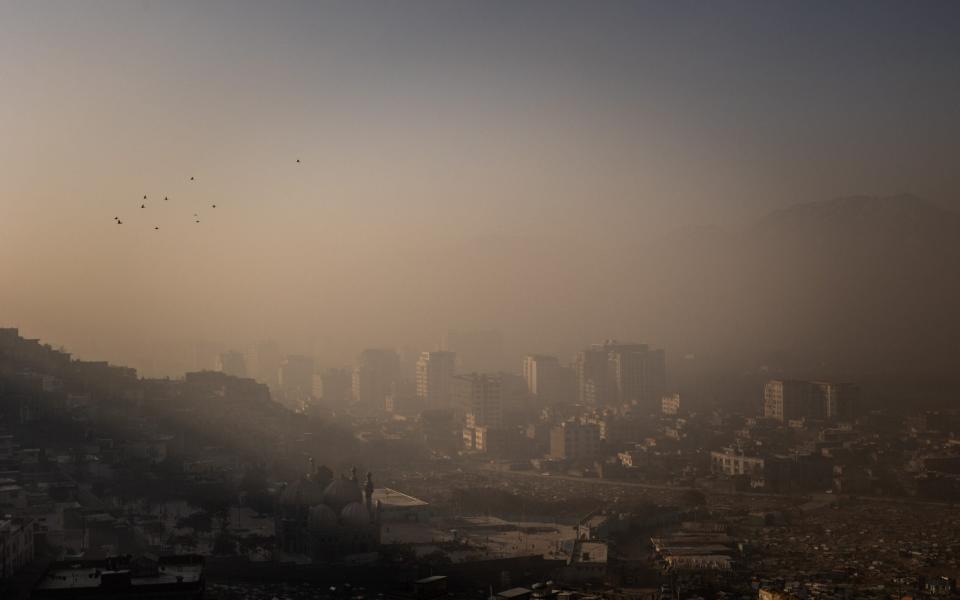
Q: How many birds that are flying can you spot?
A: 11